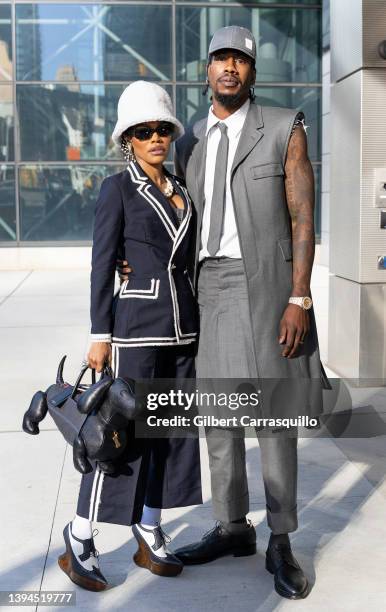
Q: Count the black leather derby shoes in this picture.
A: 2